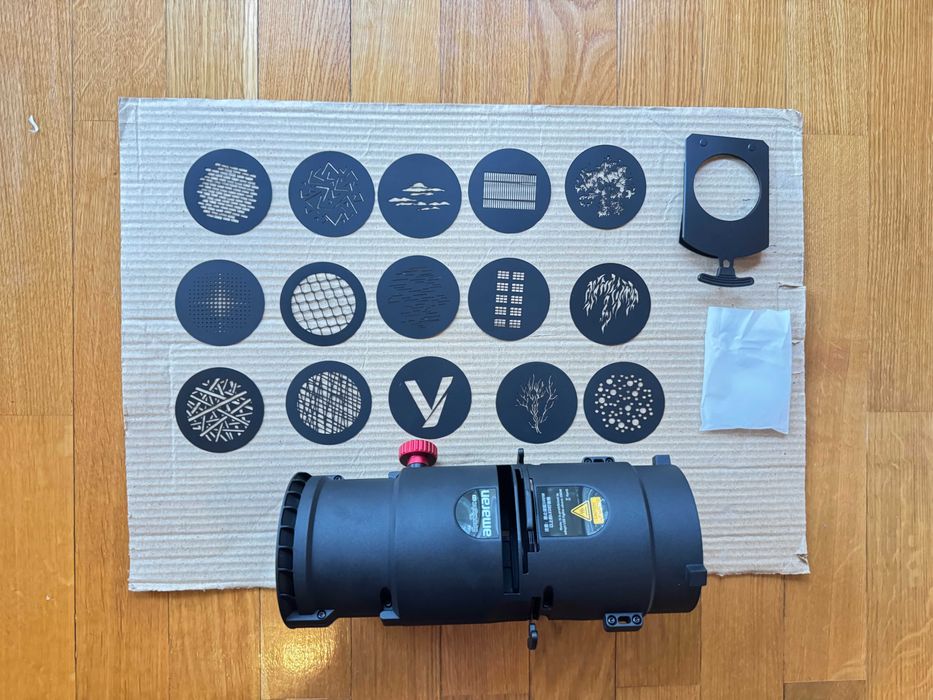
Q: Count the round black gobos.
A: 15